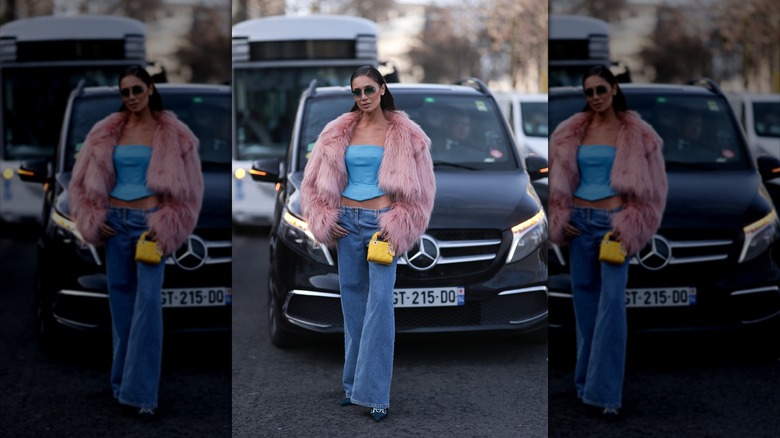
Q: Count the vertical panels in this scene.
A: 3